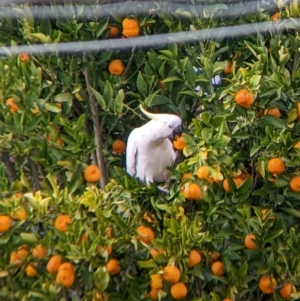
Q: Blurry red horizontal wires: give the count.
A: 0